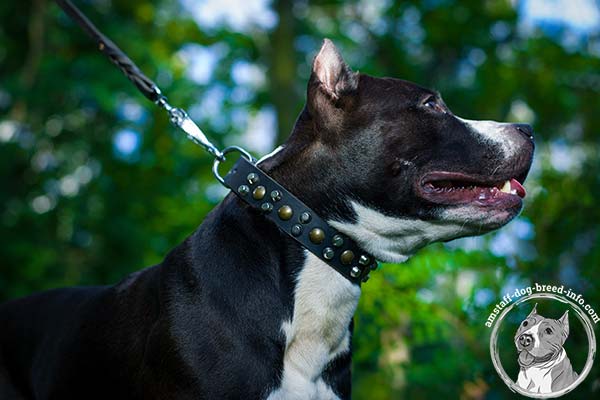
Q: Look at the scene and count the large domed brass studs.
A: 4